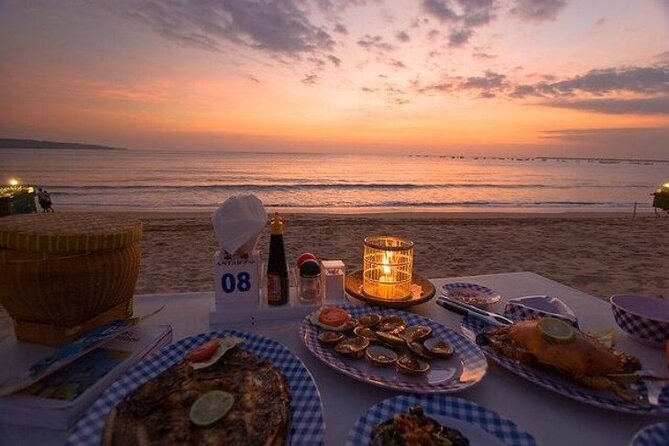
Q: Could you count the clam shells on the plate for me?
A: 12